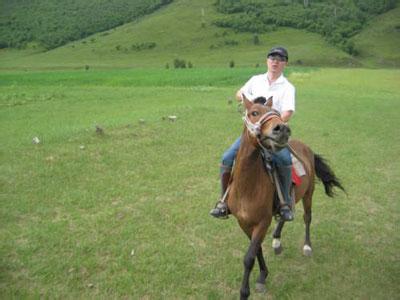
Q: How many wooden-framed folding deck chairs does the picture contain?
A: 0